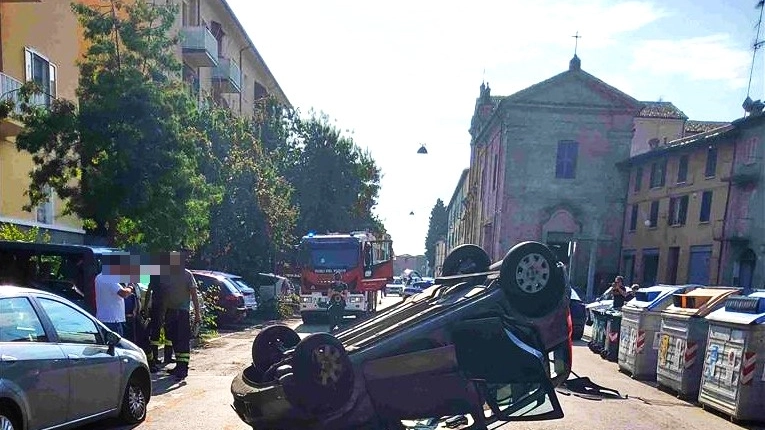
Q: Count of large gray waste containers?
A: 3